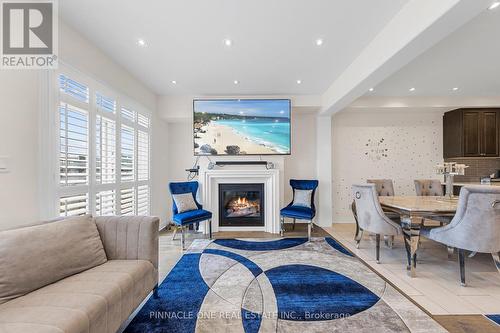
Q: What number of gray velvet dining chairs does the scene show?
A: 4